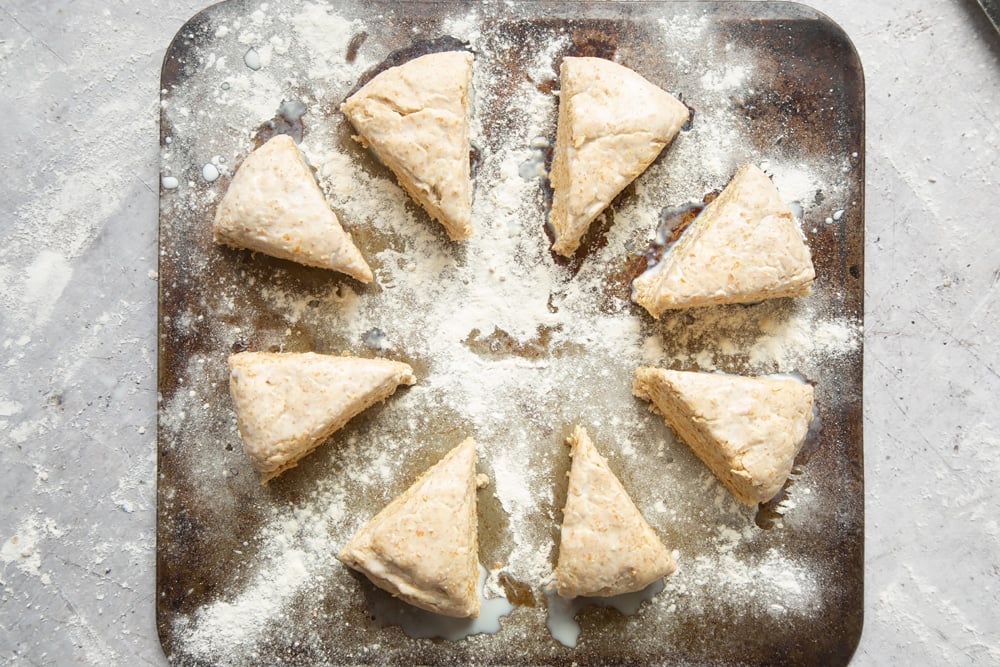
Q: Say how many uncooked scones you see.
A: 8